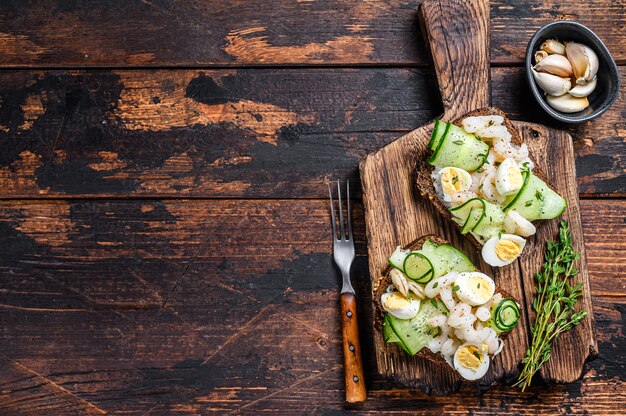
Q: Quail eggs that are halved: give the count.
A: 6